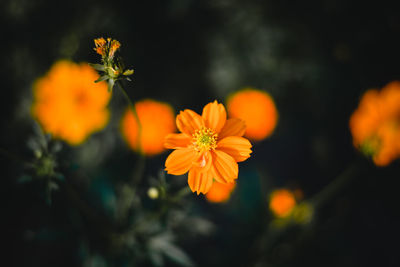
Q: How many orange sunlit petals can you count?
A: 8